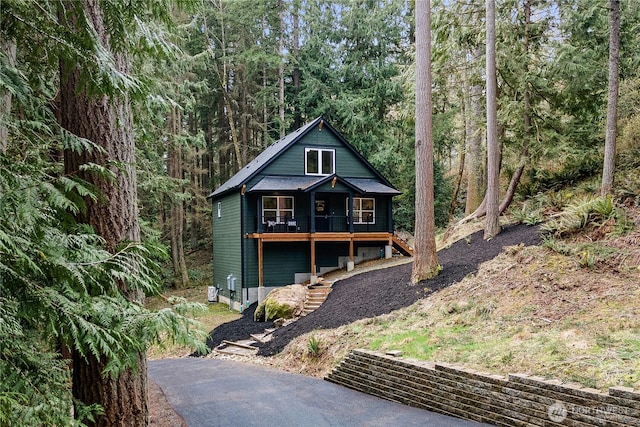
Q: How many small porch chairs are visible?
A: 2